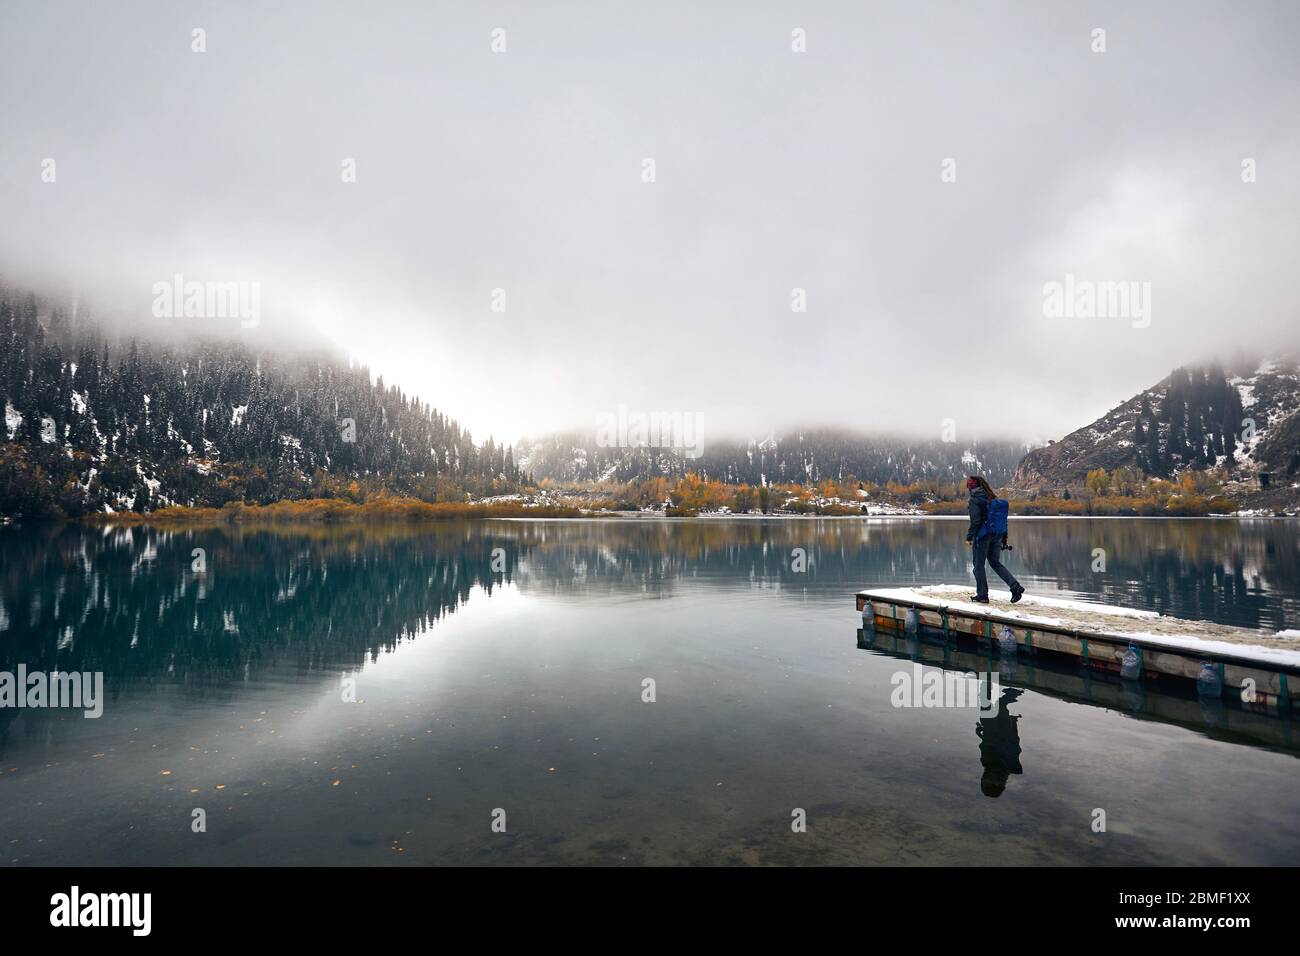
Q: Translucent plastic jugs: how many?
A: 5